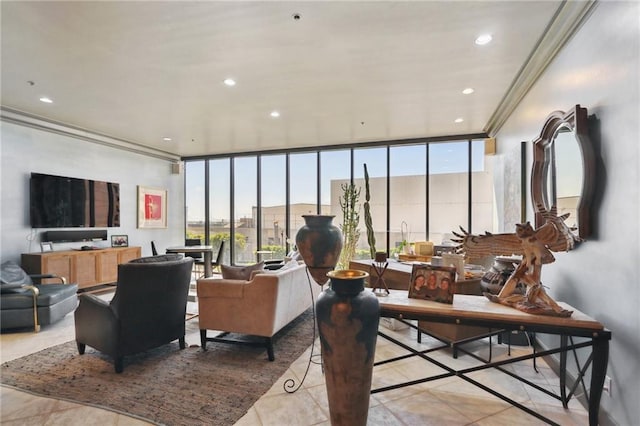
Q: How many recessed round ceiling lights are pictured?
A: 7